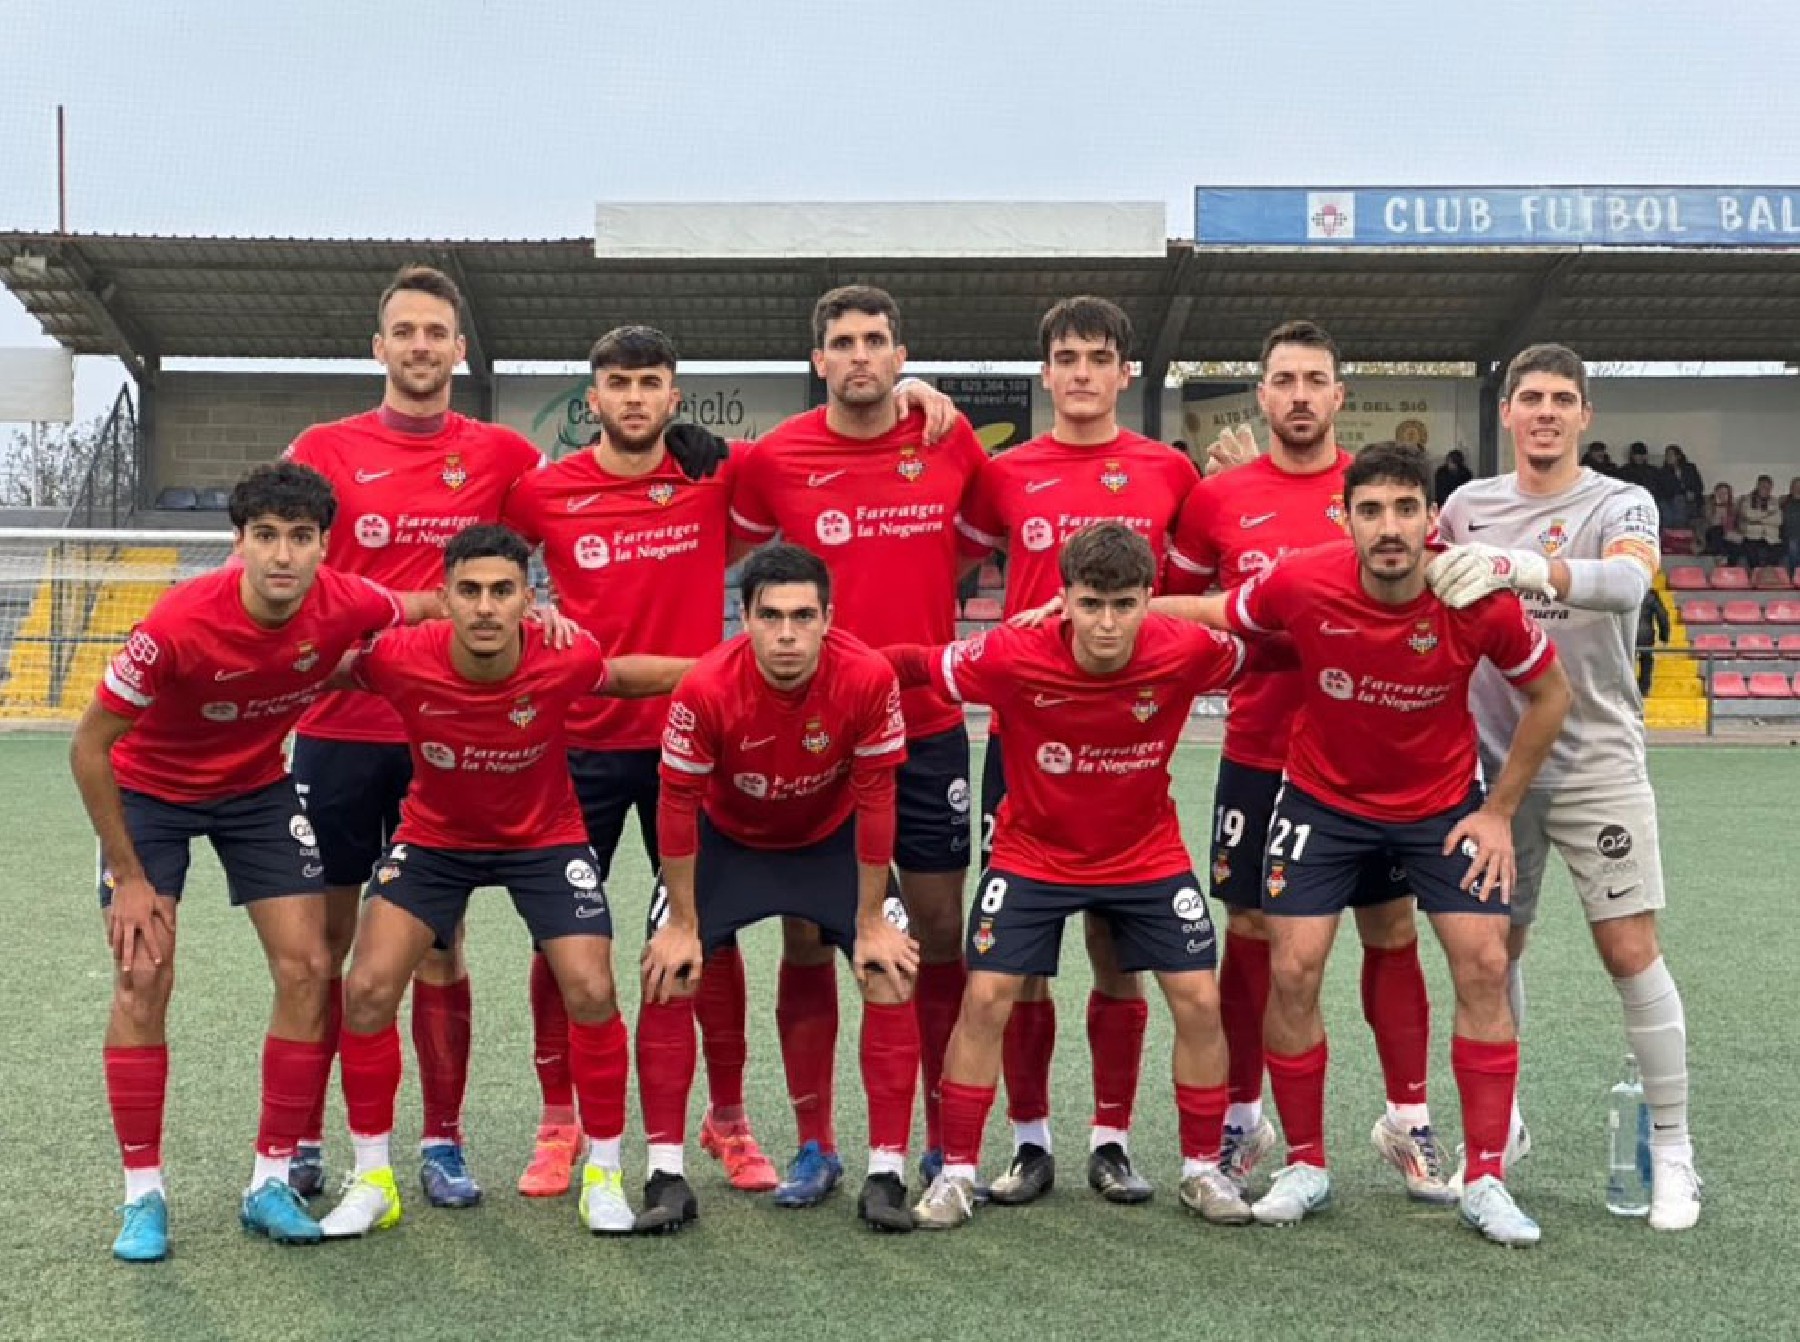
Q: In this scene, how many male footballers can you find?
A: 11